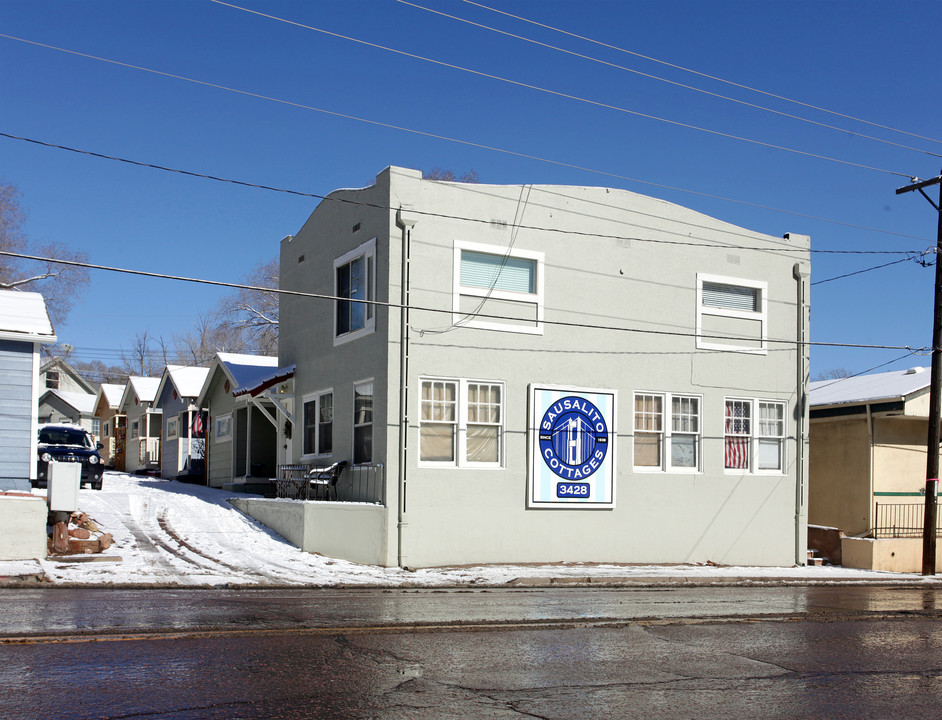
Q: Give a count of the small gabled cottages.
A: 4